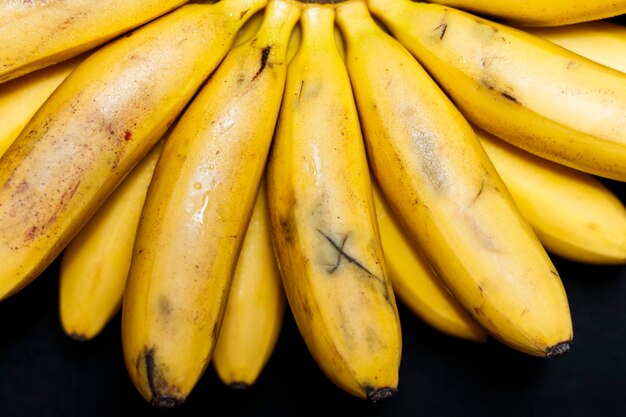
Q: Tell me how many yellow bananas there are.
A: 13